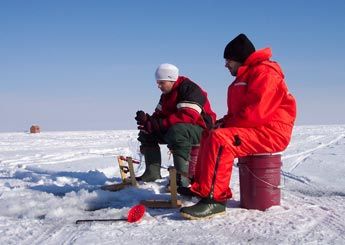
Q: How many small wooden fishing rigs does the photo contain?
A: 2